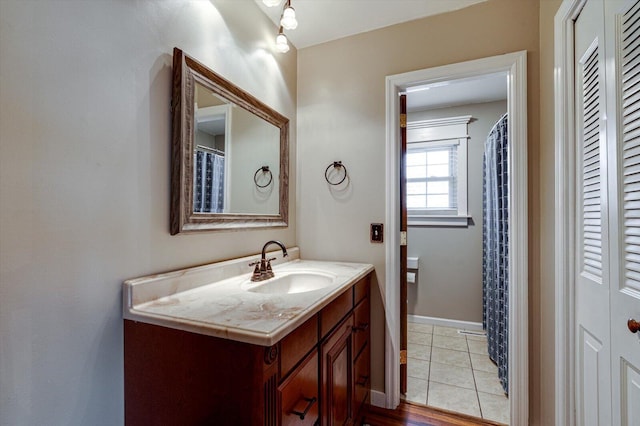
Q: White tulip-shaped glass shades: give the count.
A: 3